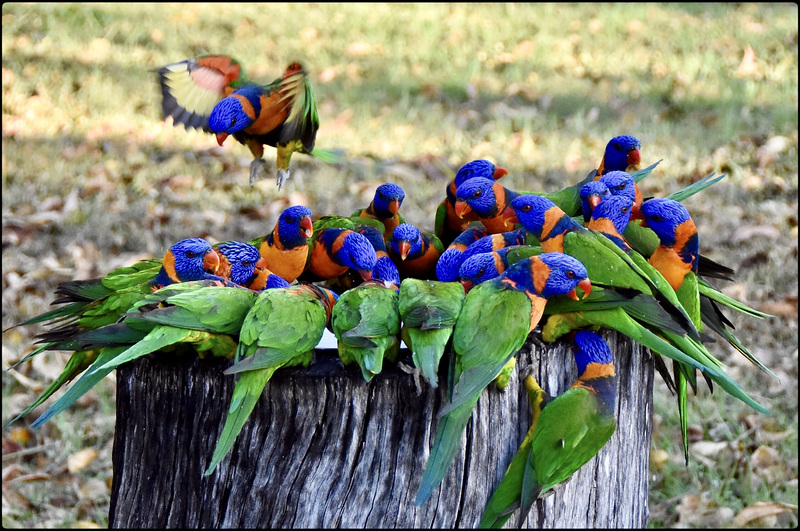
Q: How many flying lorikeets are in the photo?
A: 1